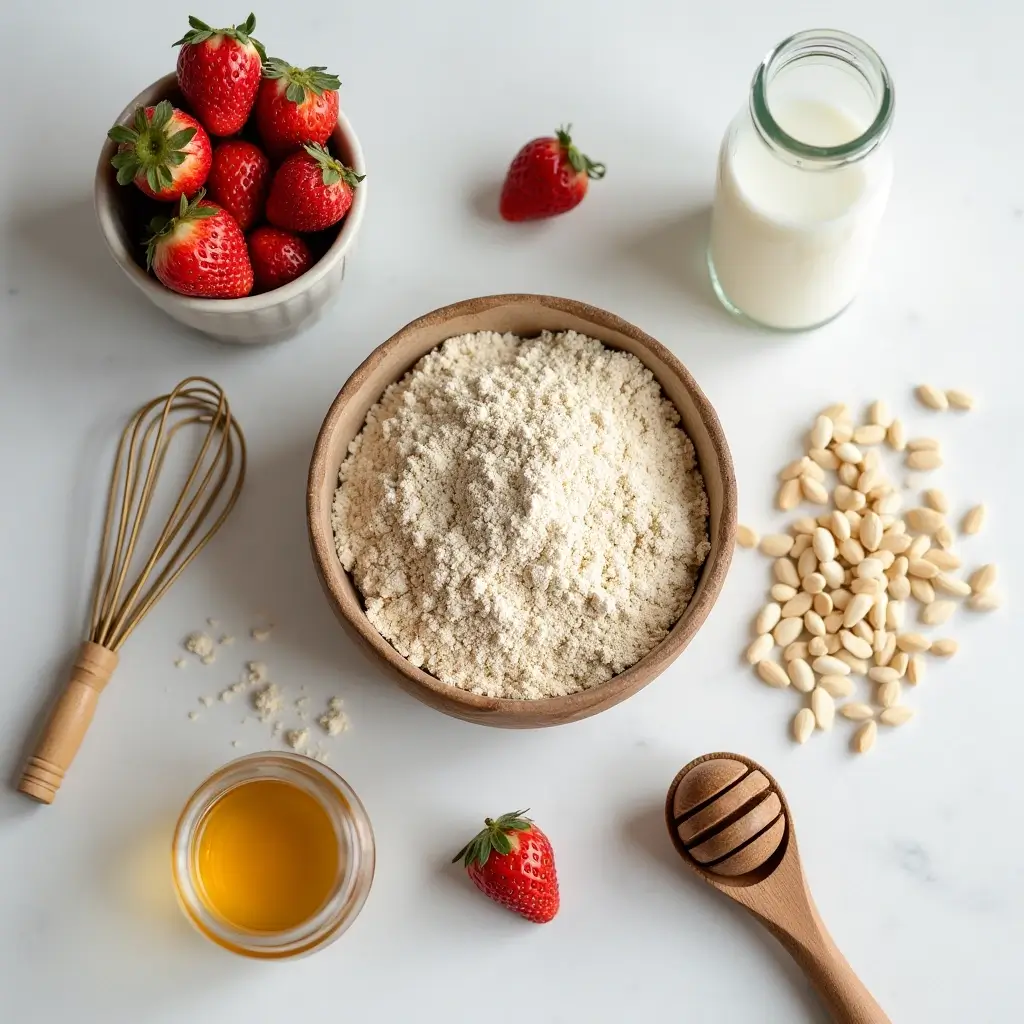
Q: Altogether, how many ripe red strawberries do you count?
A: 9